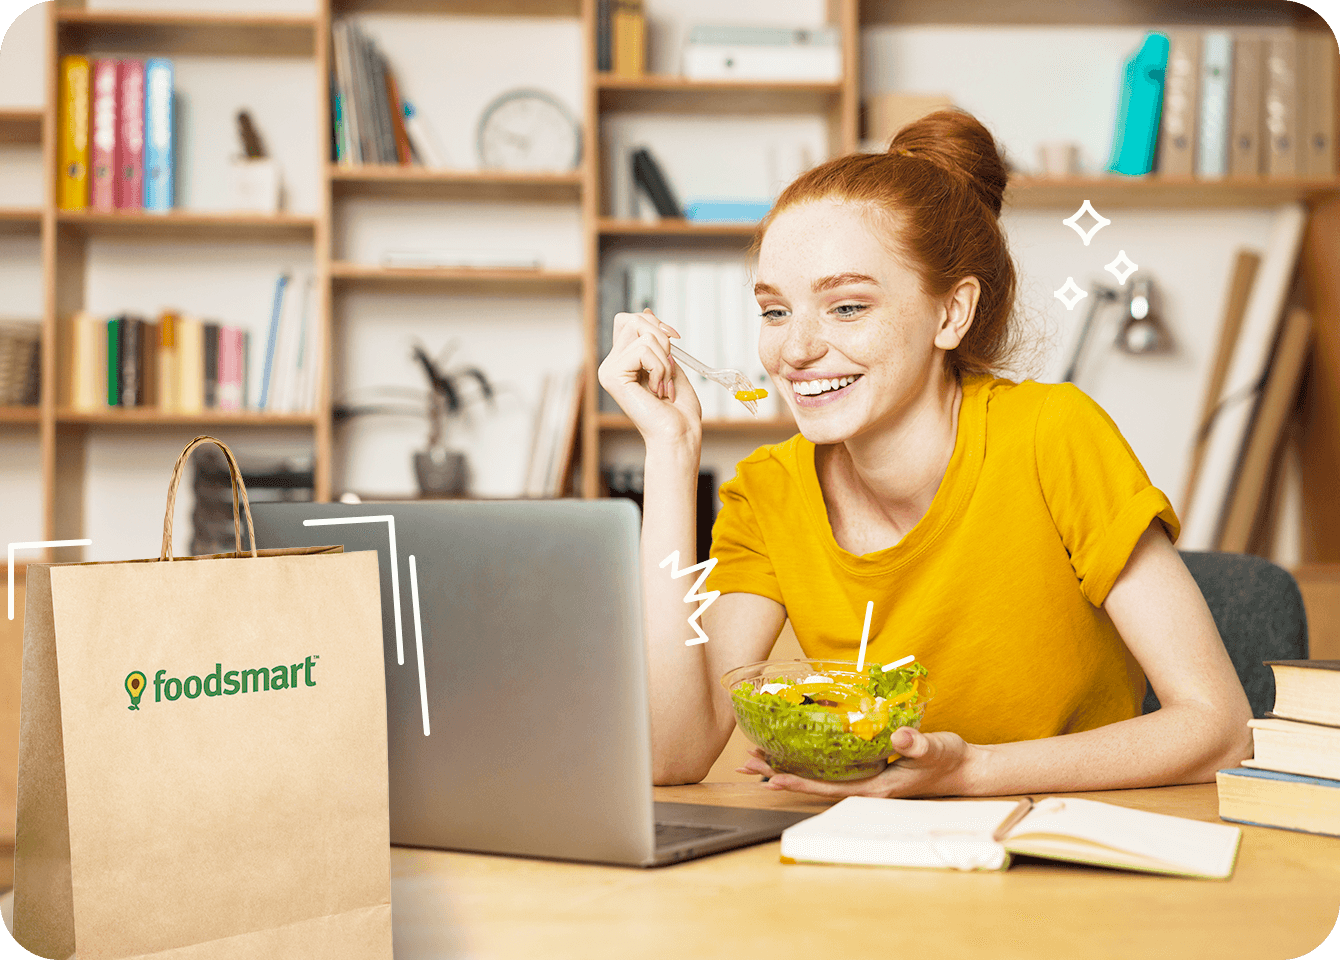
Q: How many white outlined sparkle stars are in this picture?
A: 3